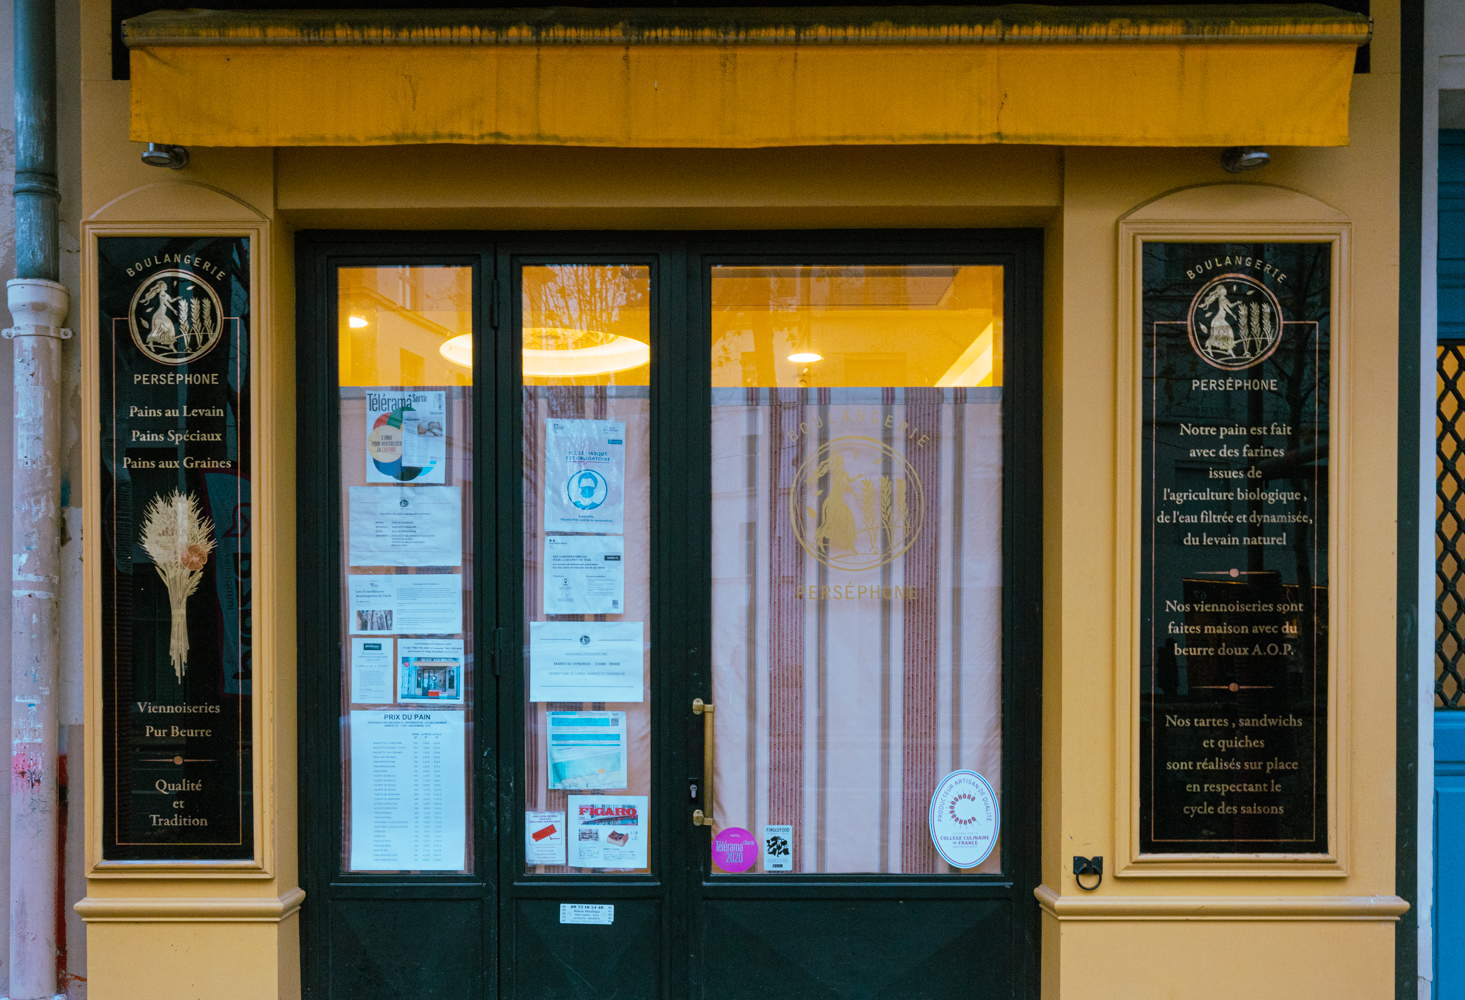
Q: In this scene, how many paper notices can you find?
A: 12